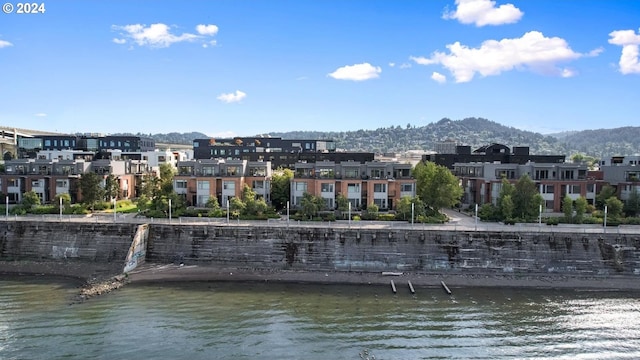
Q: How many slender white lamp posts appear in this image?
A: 11